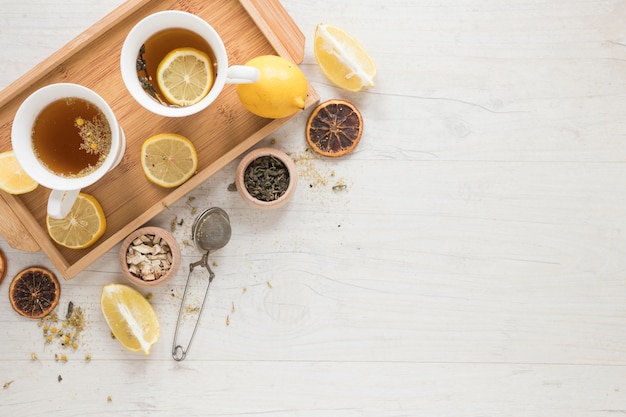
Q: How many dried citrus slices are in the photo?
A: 3